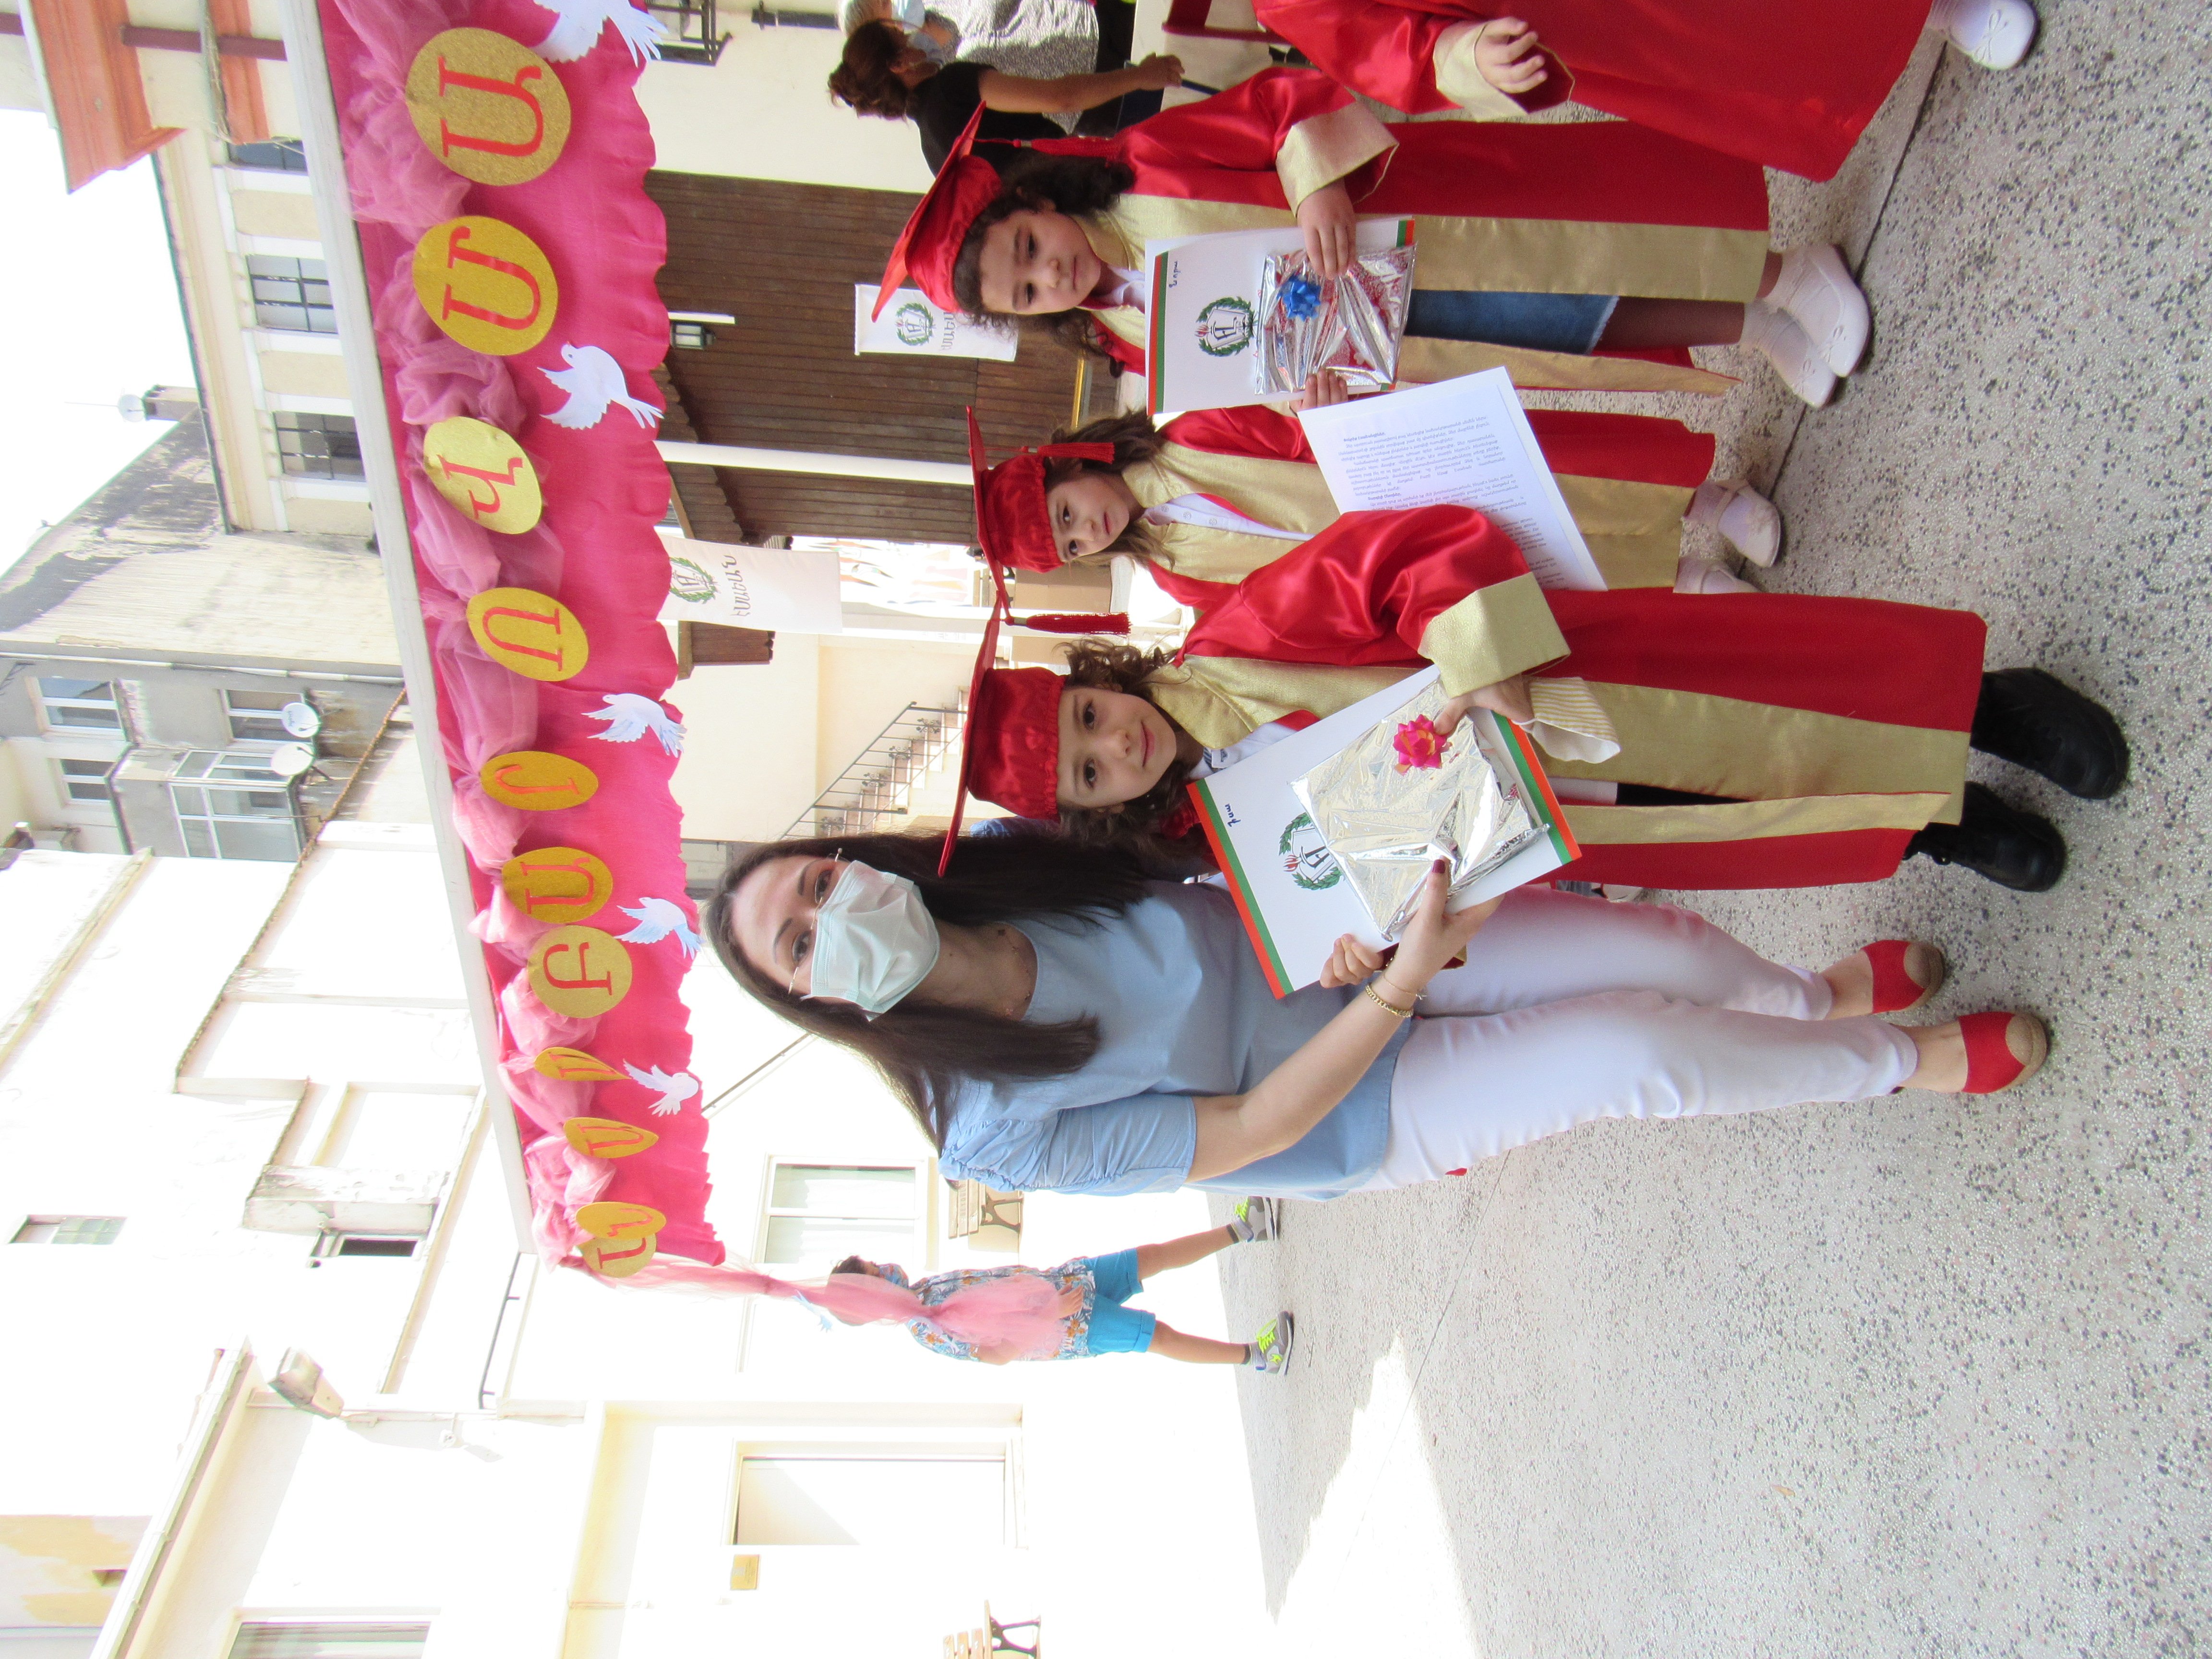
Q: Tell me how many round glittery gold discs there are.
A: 11